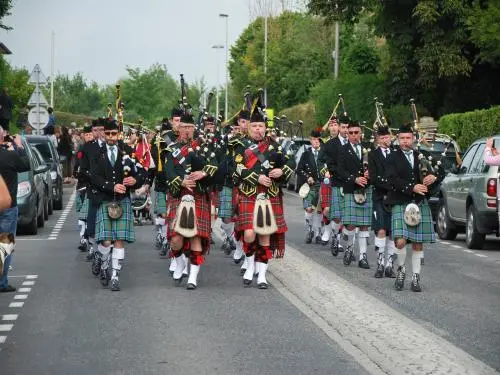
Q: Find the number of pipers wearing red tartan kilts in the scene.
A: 2